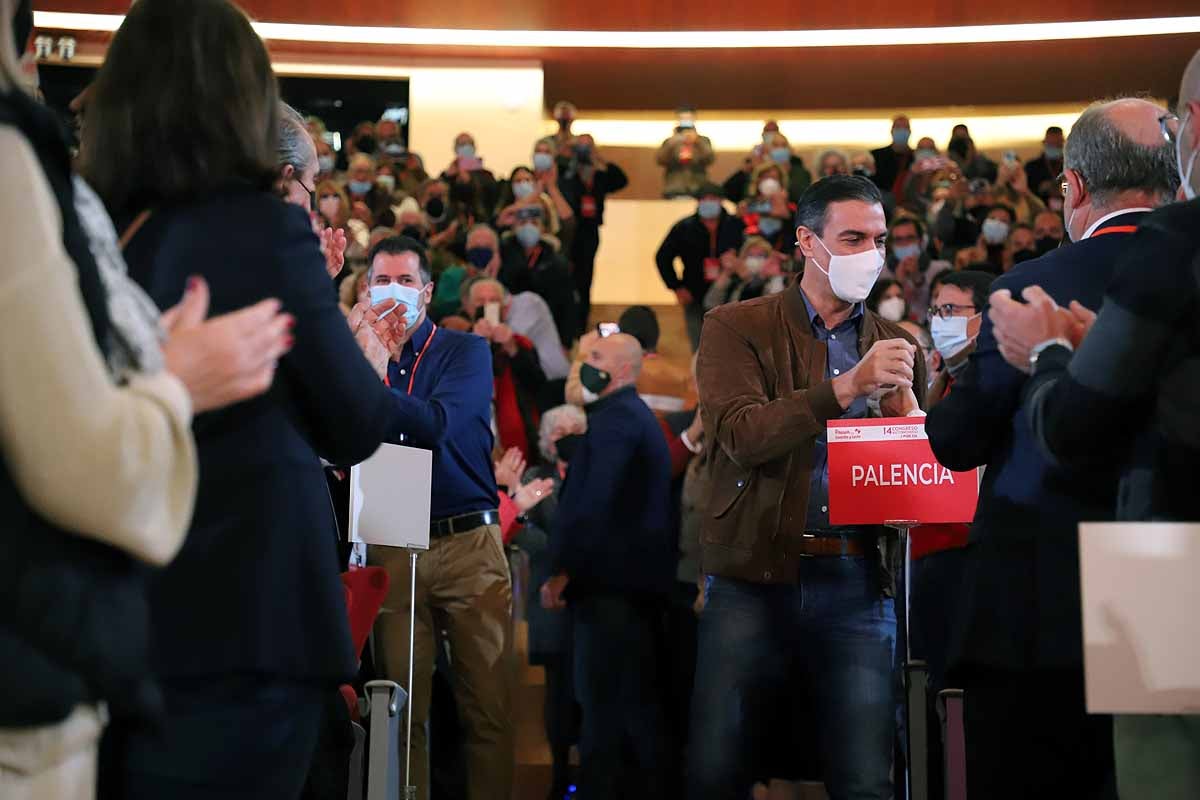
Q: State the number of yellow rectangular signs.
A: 0